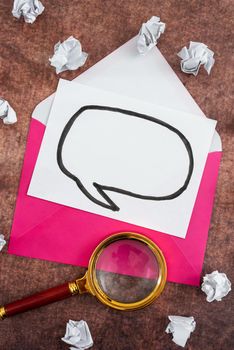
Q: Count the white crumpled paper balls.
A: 9